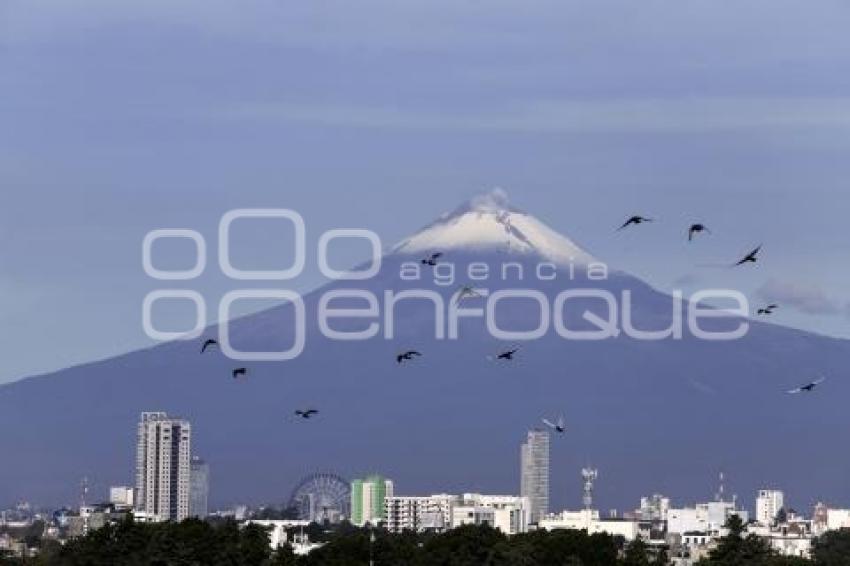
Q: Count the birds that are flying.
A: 13